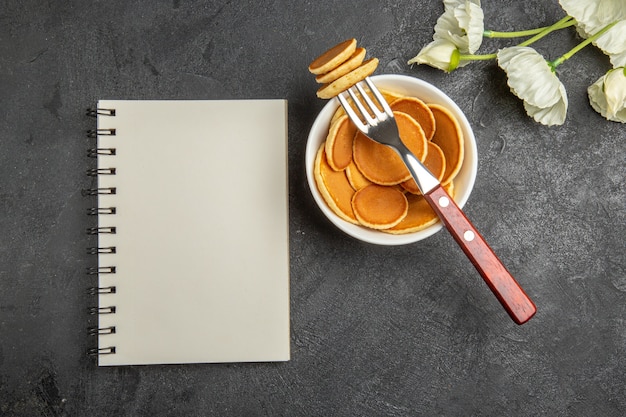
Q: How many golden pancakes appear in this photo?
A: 13